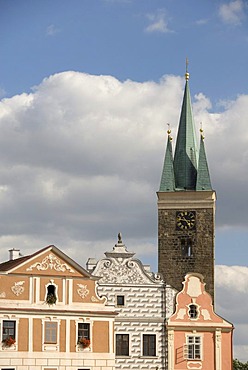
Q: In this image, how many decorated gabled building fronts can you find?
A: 3